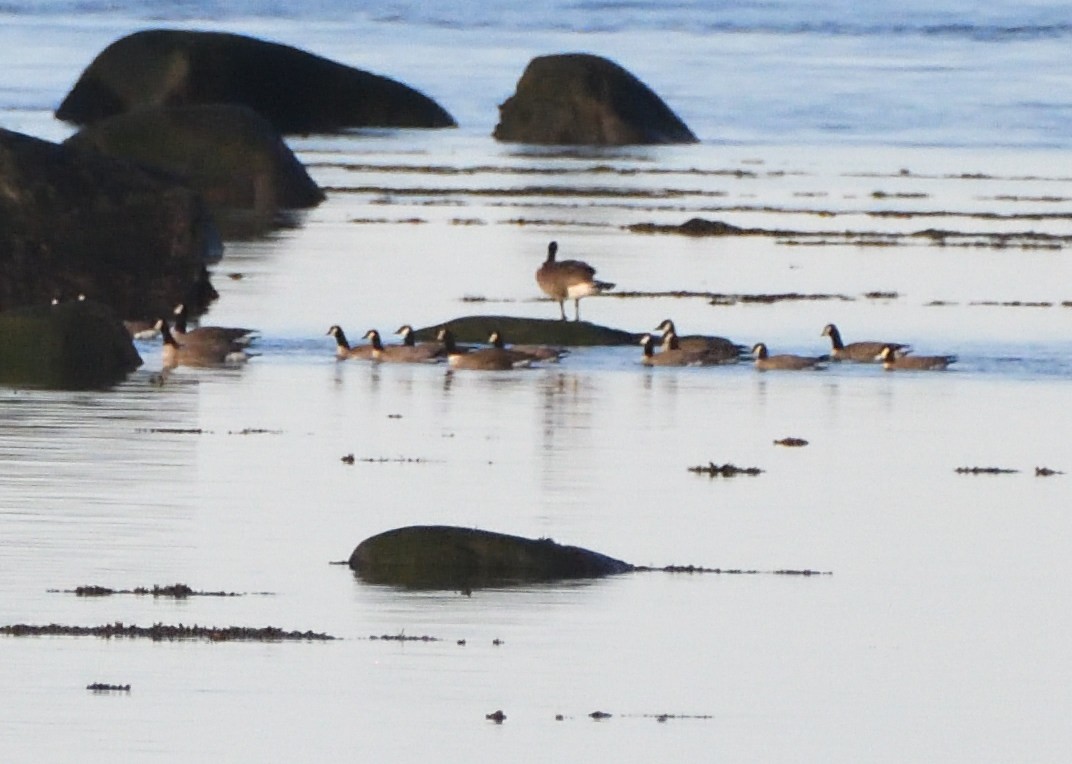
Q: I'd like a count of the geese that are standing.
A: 1